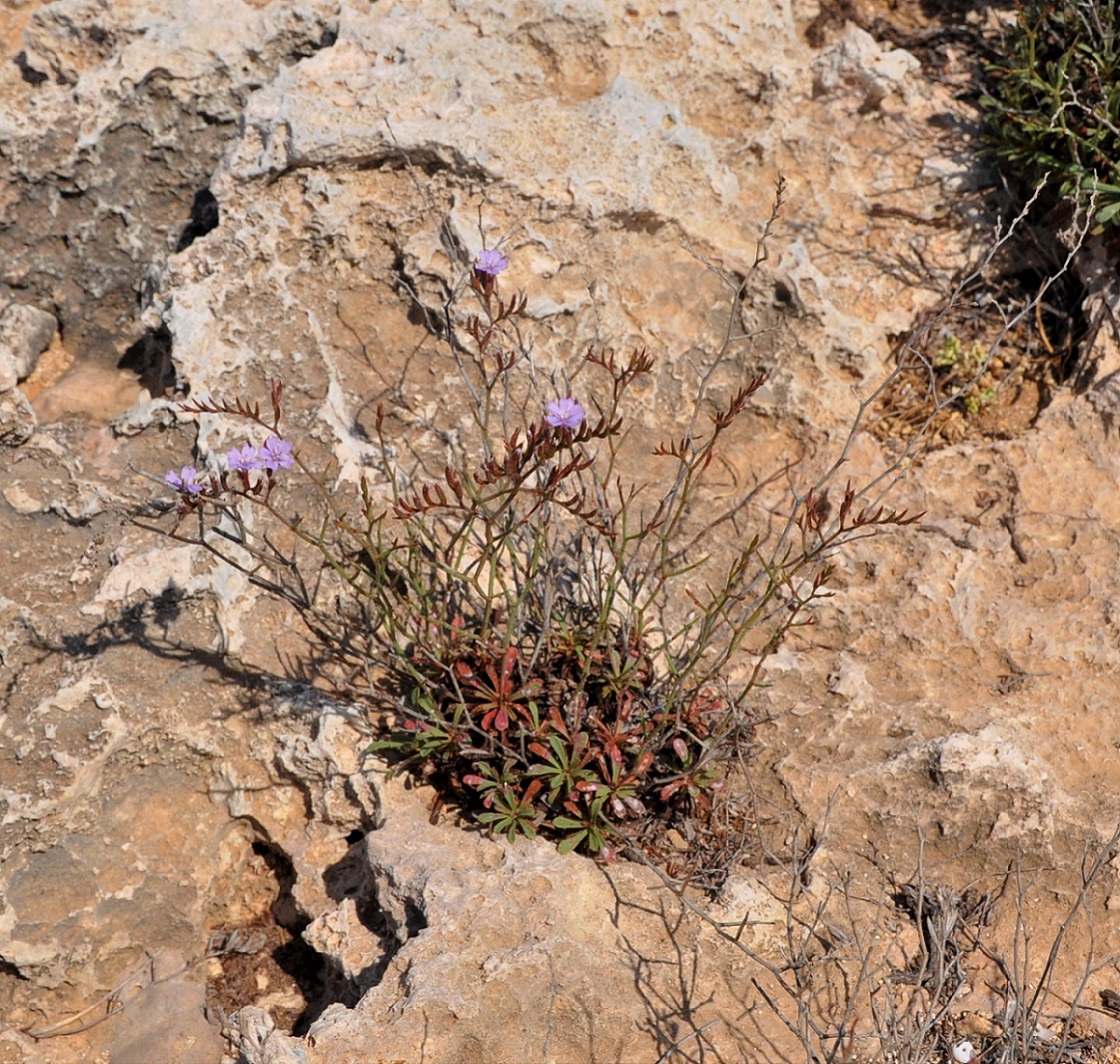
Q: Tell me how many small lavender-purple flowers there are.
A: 5